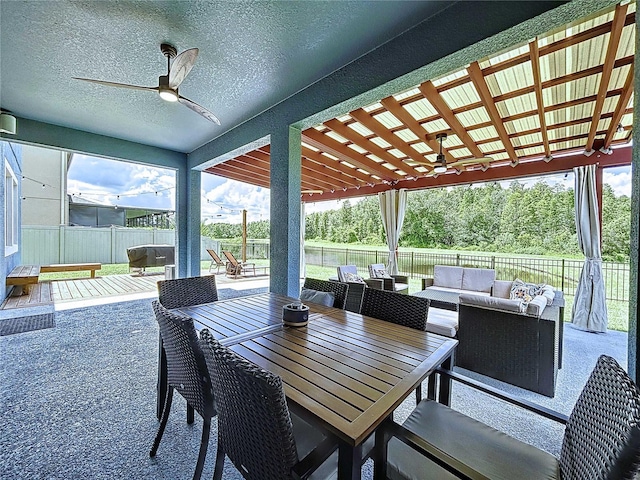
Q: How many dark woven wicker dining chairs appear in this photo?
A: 6